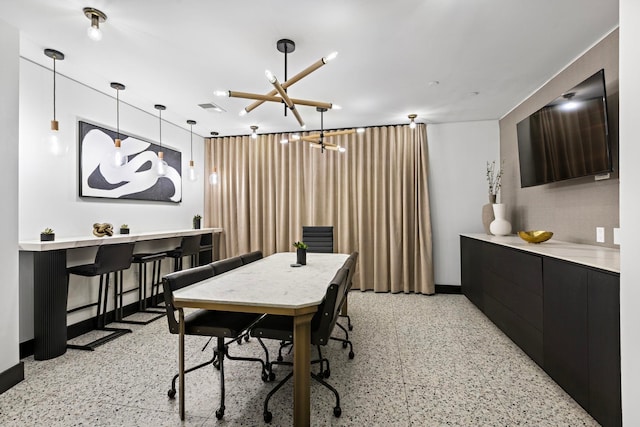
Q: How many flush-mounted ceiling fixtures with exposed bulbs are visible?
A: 3